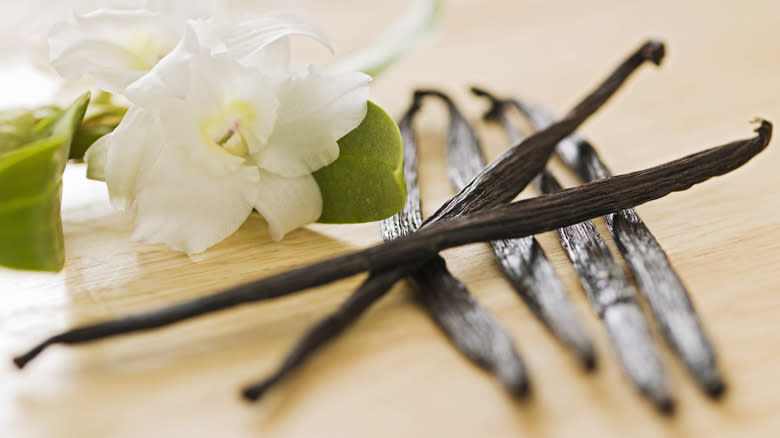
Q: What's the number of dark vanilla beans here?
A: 6